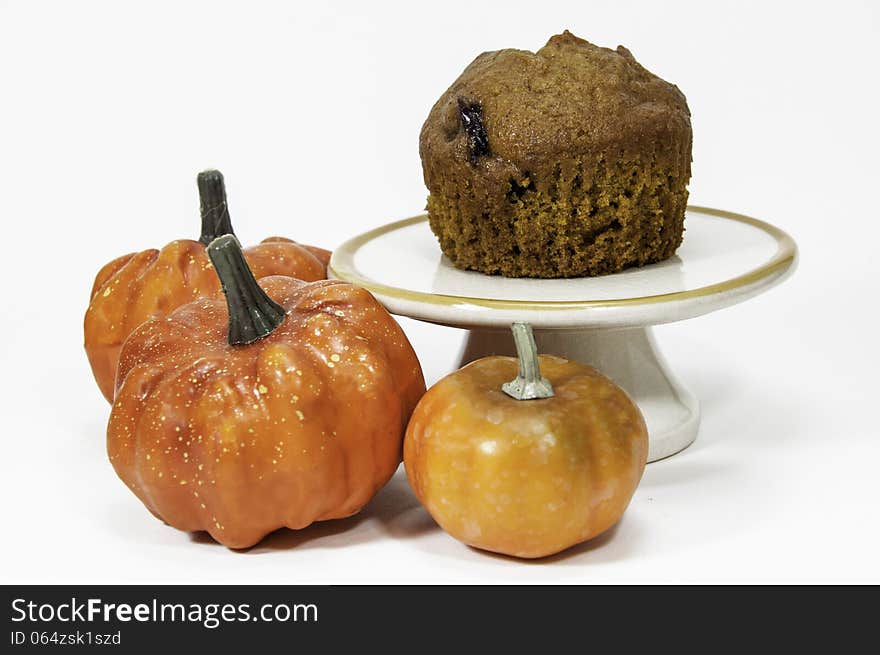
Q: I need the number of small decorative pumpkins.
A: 3